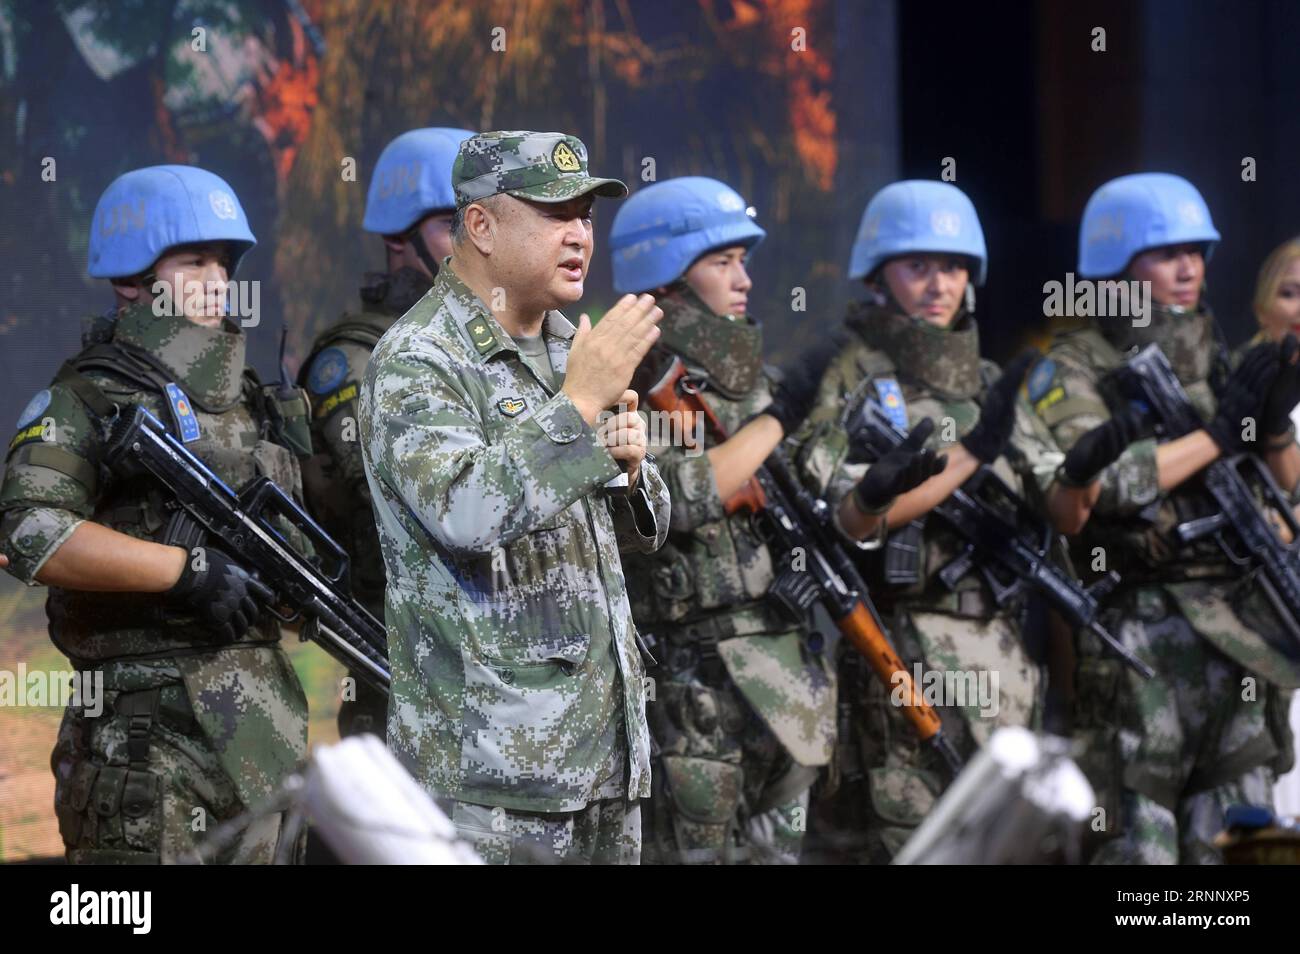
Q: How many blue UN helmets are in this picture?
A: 5